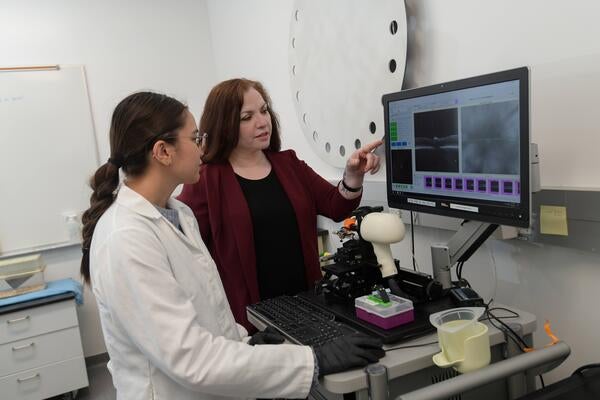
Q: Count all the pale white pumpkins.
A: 0